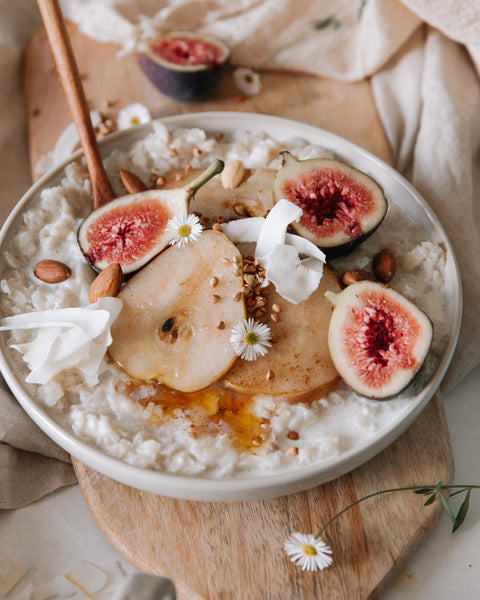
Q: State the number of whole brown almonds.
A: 5